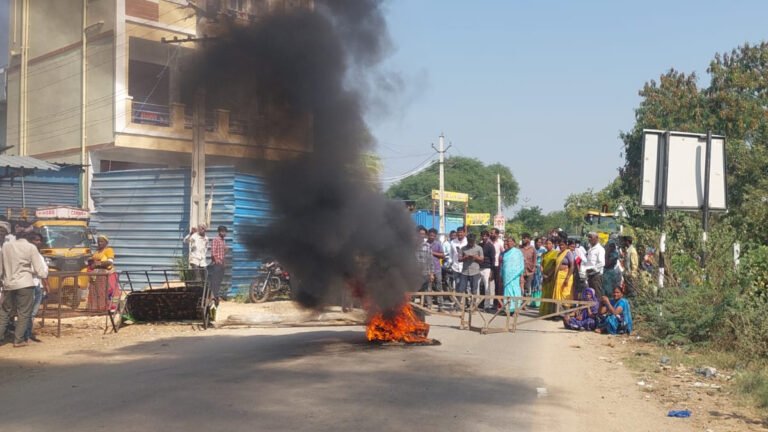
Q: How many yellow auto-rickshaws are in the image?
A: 1